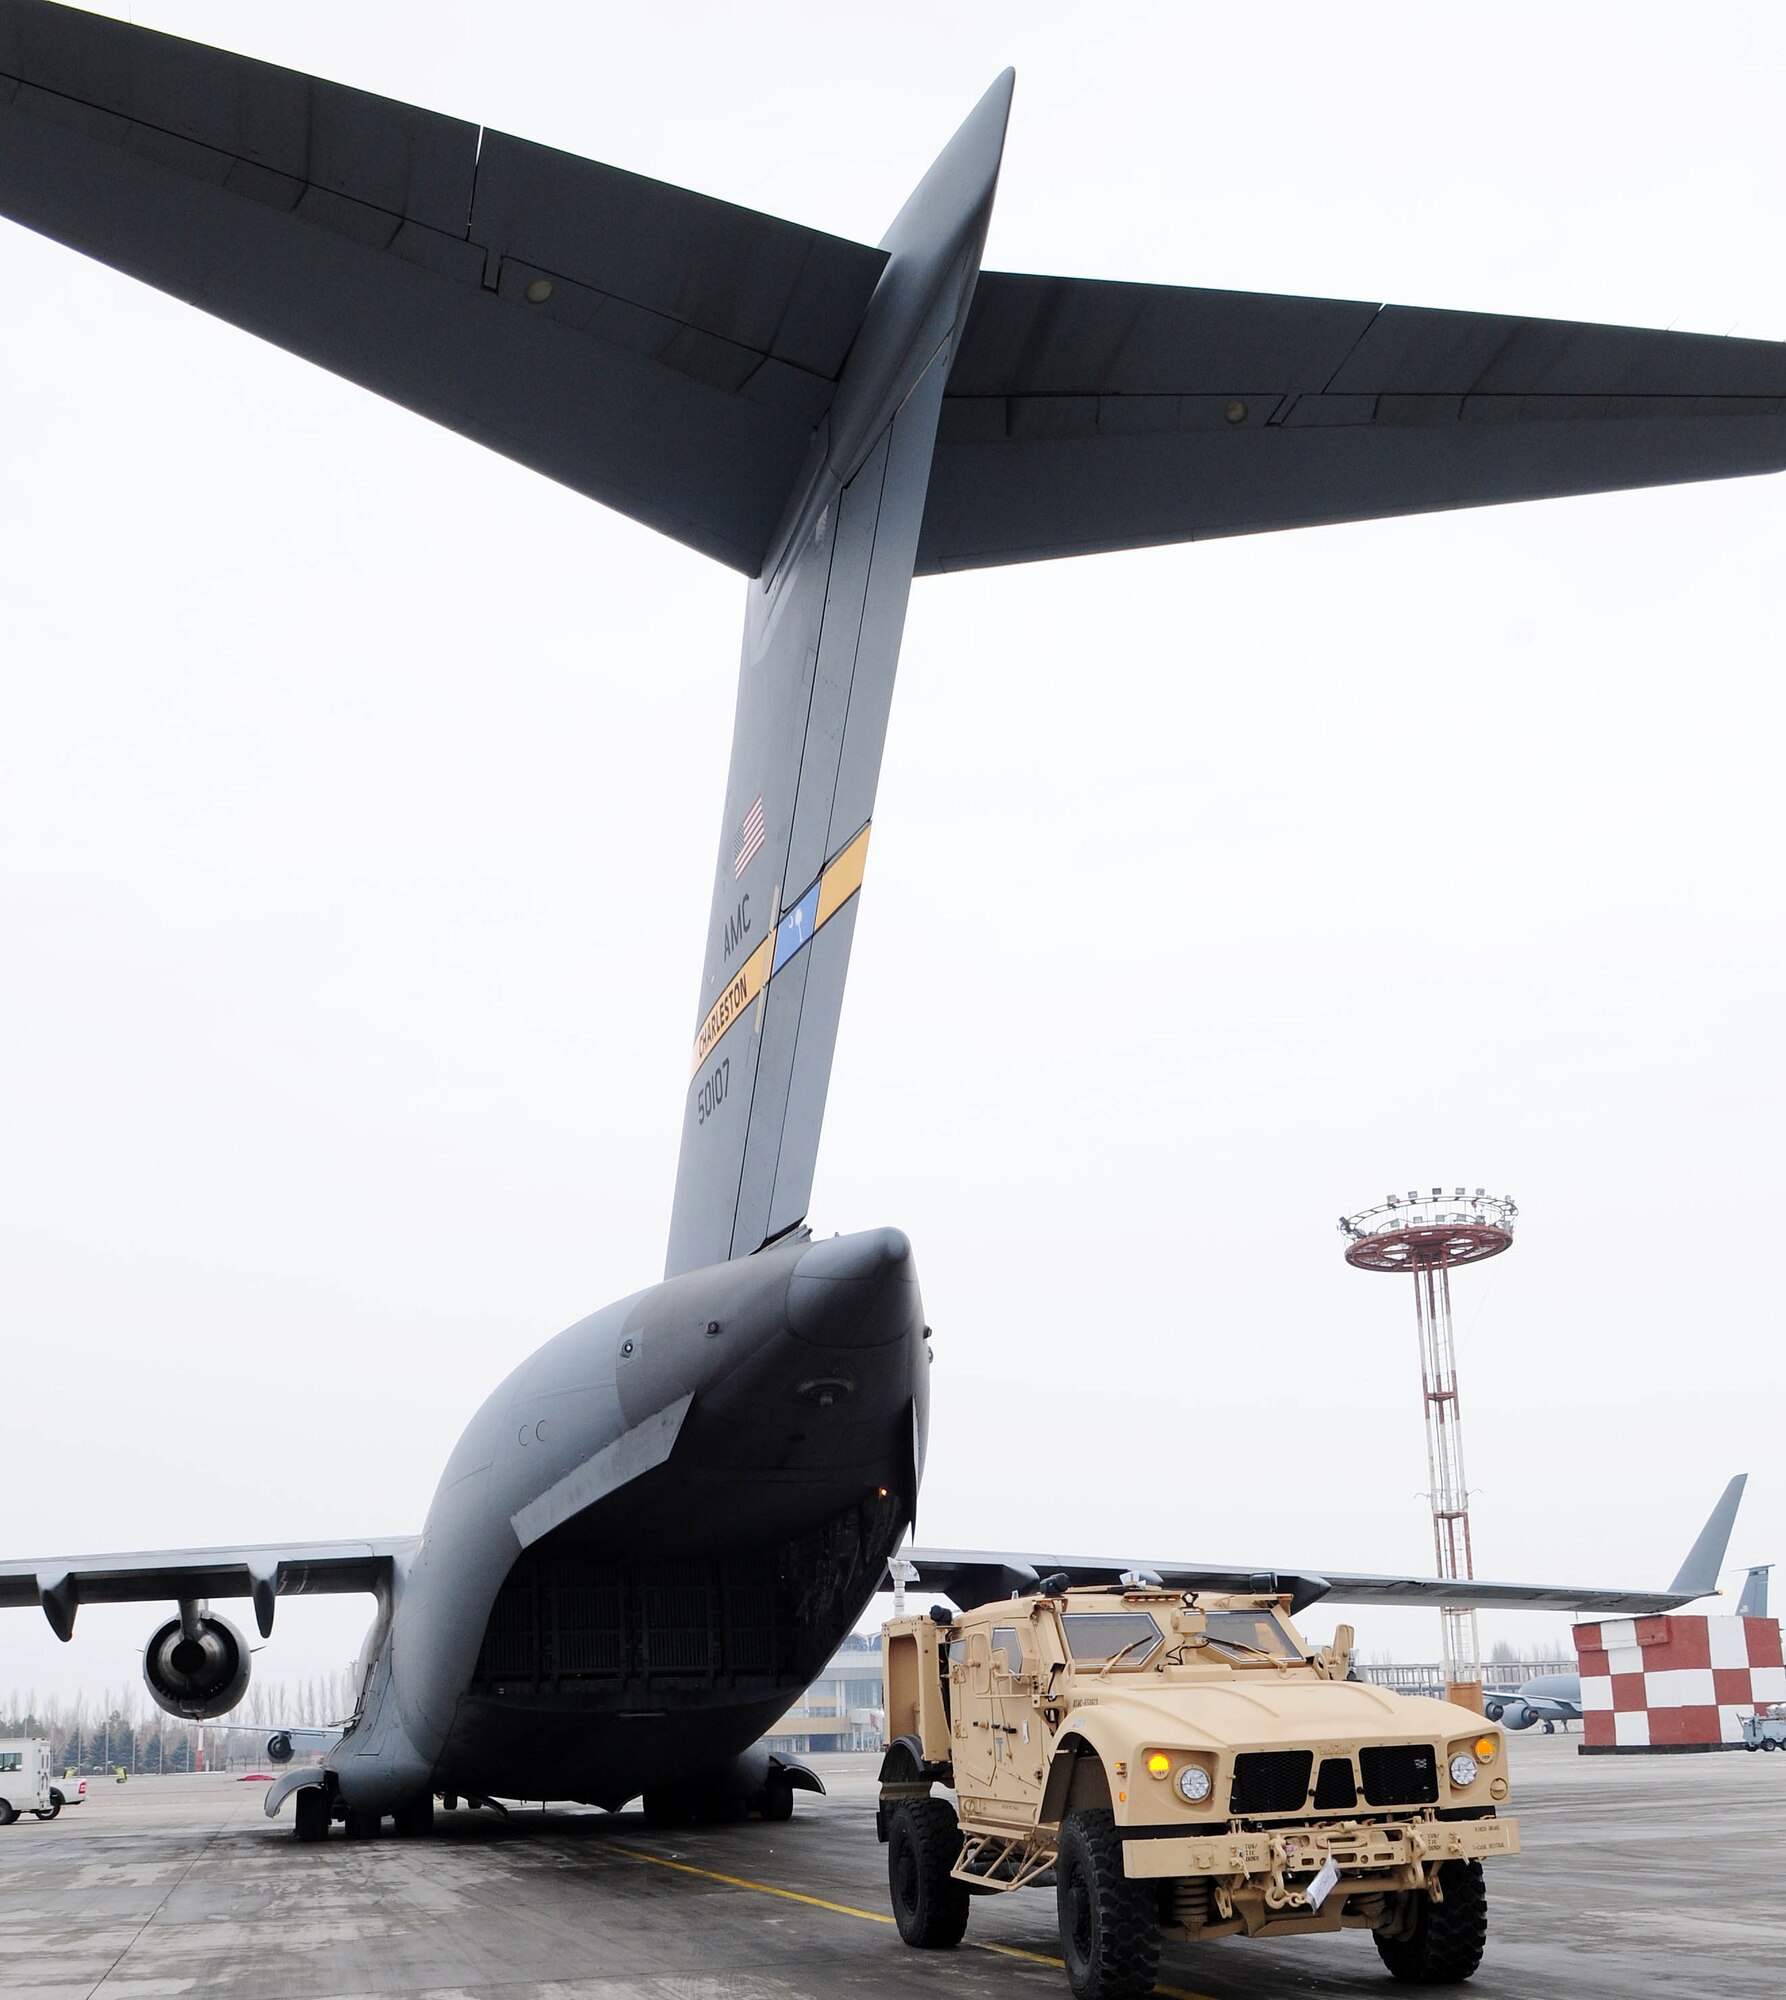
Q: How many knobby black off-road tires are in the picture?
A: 3